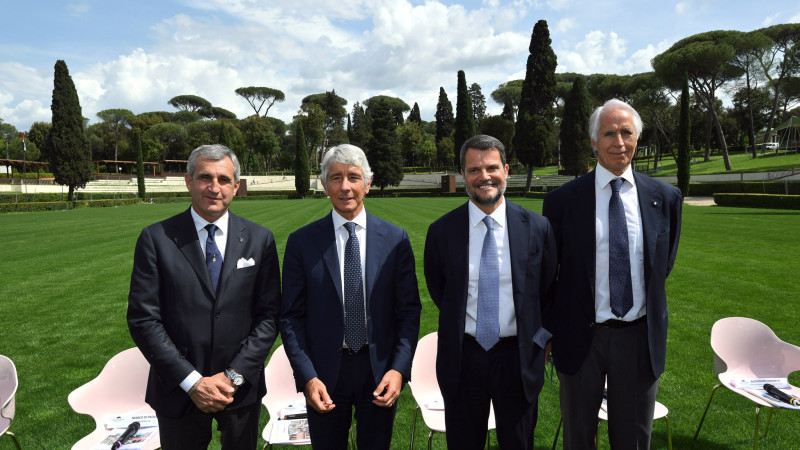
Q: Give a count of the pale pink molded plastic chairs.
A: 6